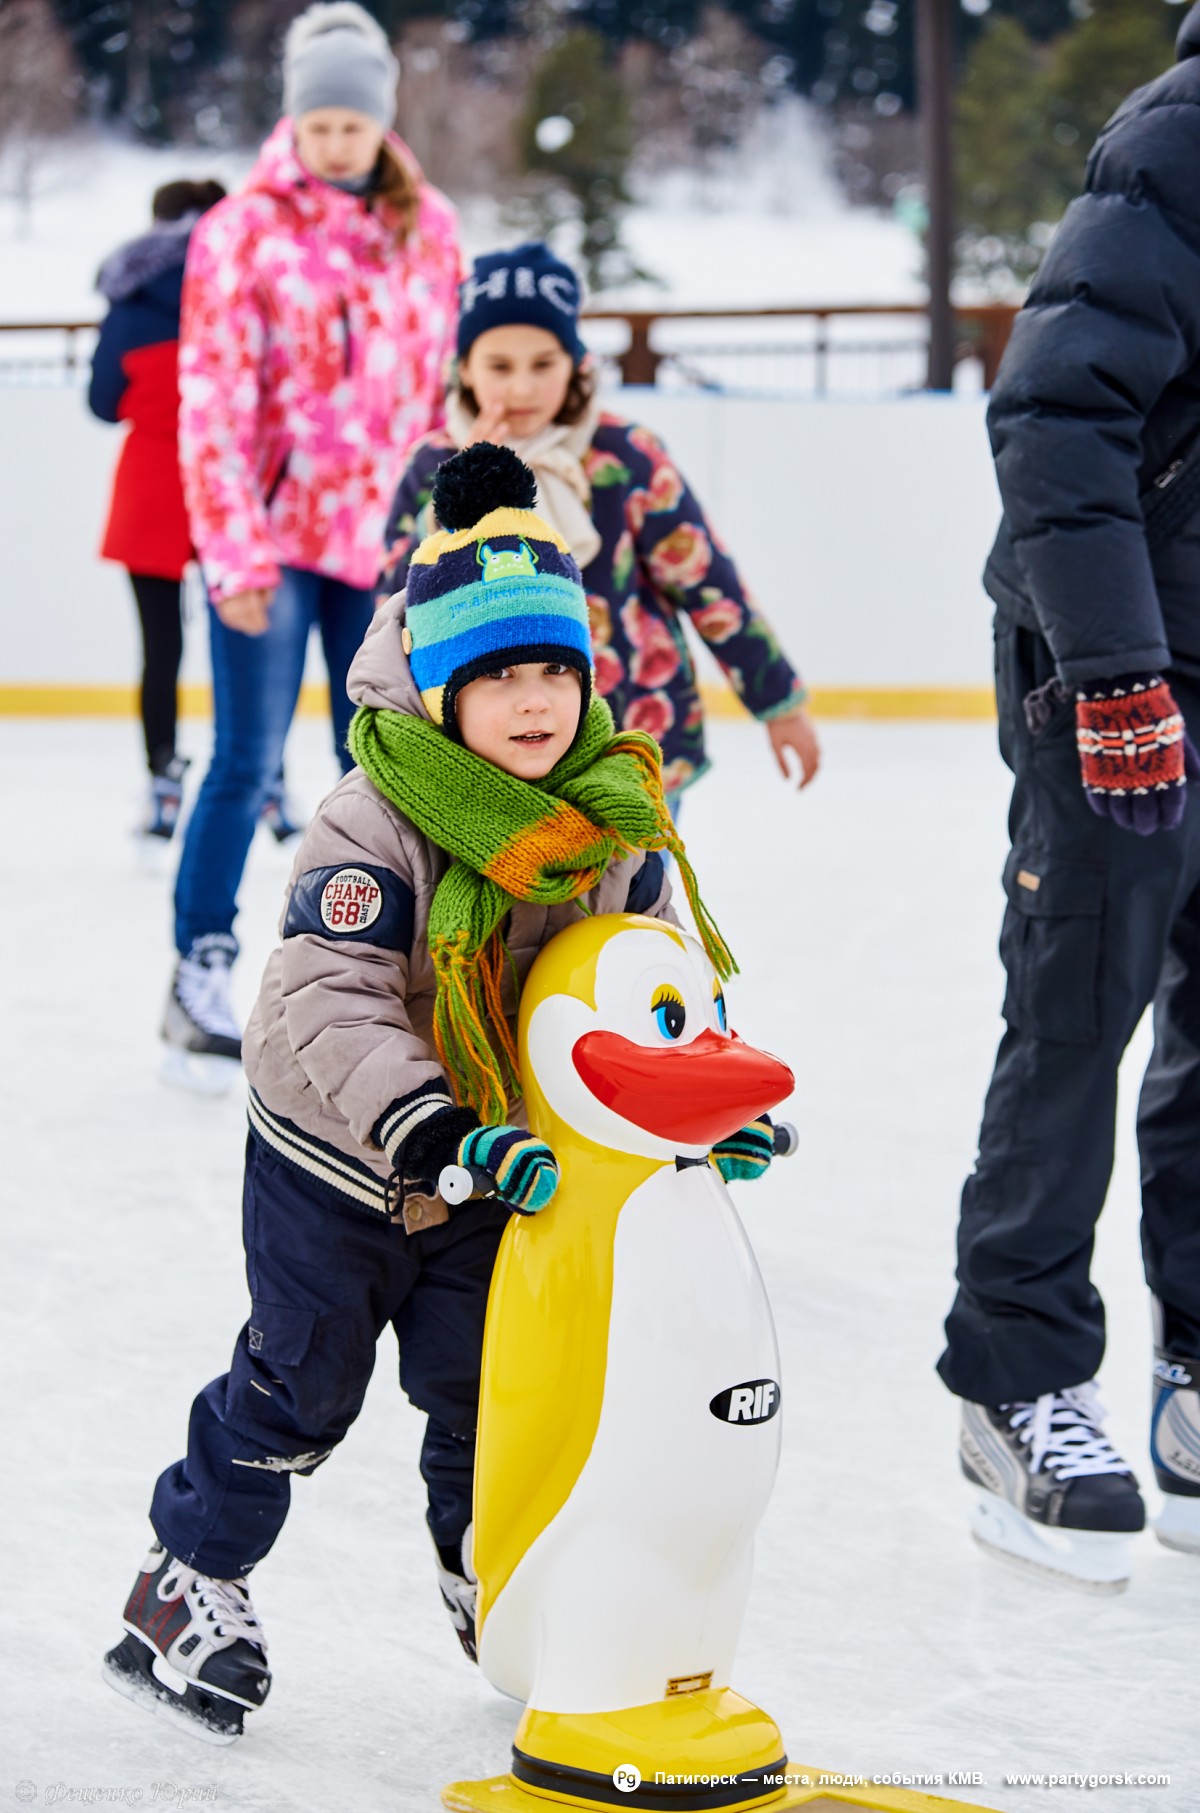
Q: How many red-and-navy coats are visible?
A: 1